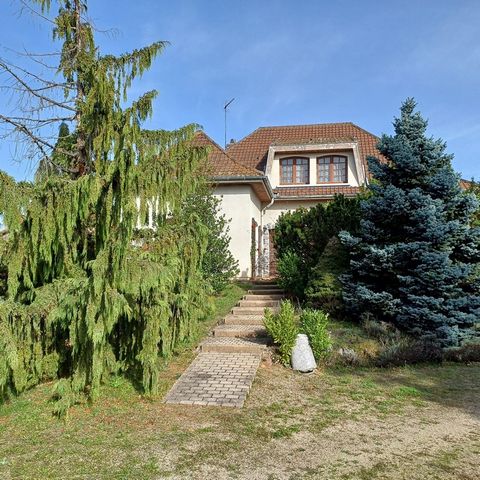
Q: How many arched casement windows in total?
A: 2